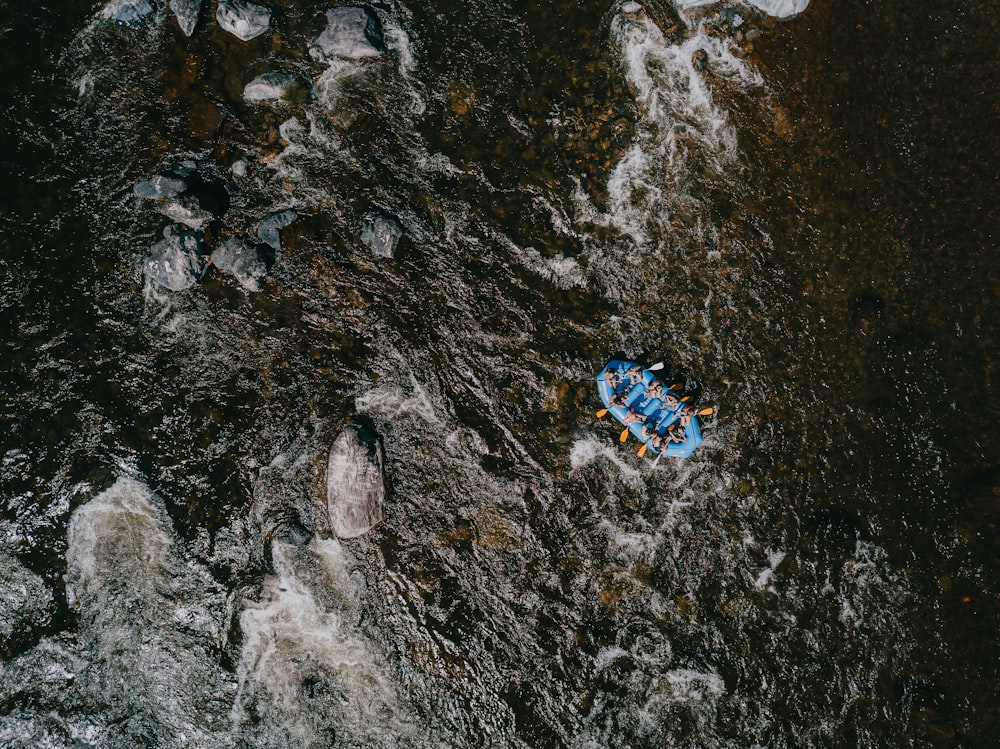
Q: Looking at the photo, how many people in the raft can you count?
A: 10